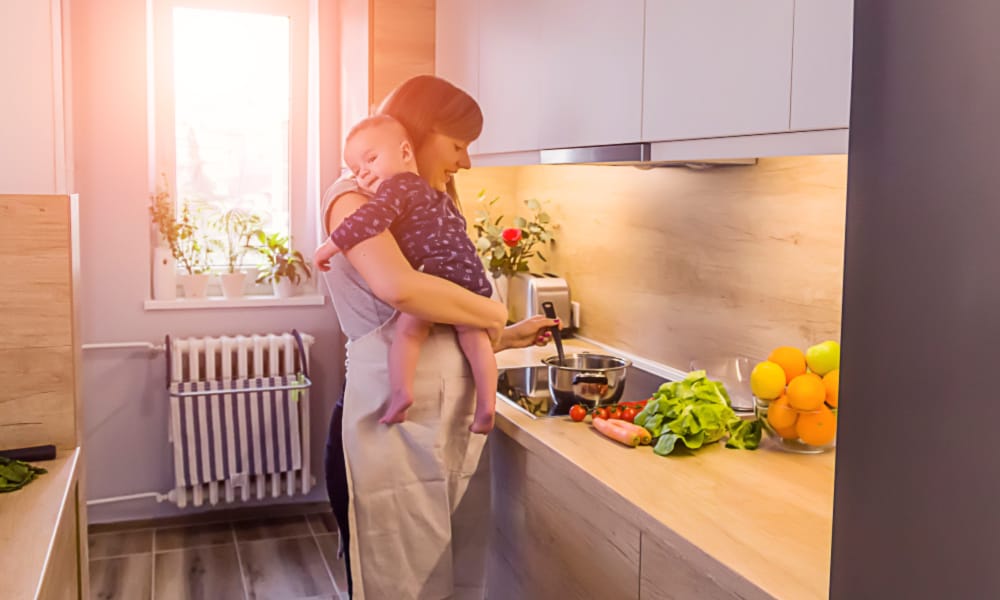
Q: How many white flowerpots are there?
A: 3